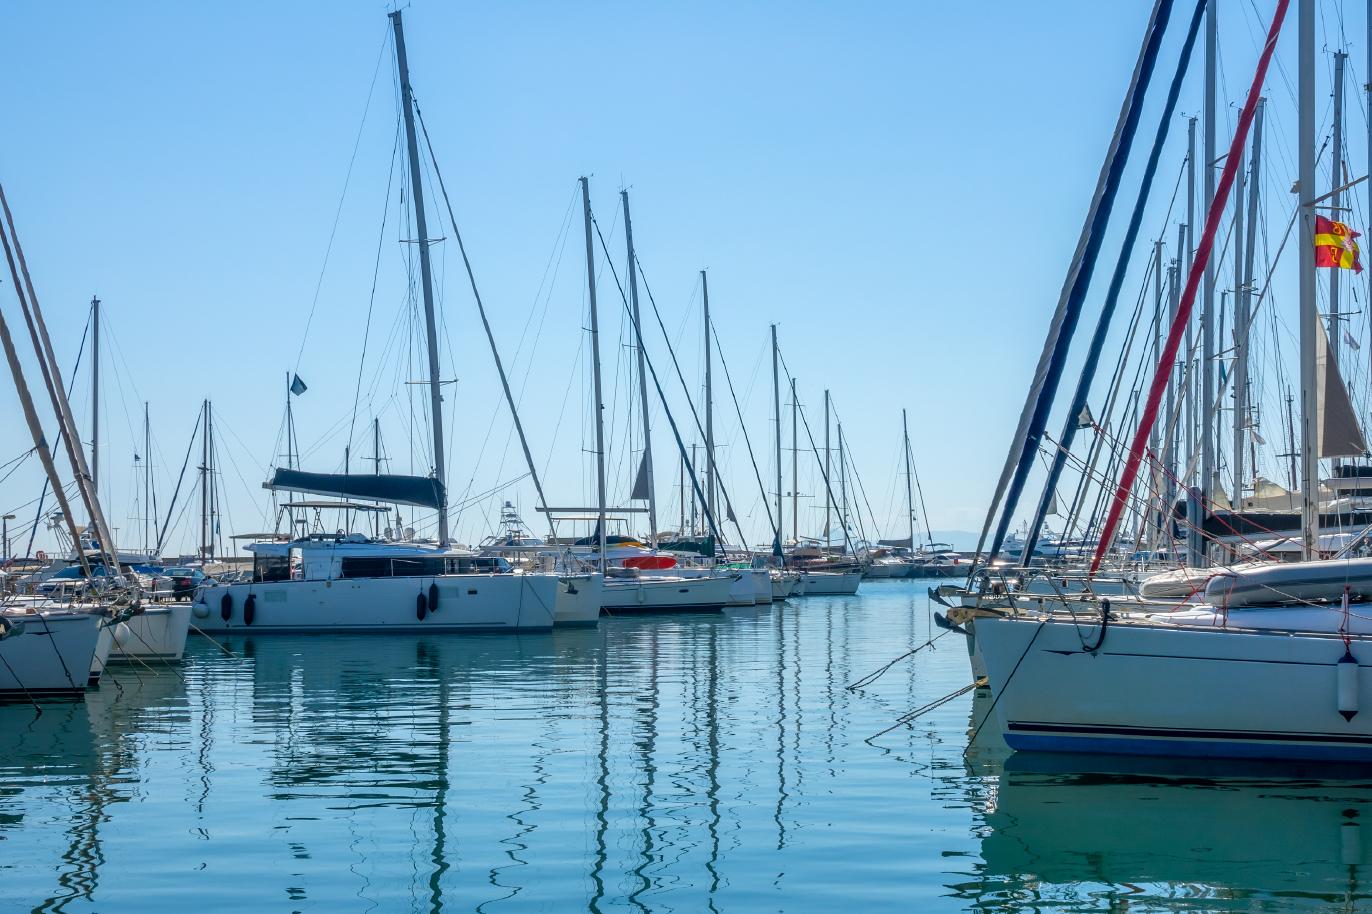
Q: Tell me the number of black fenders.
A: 4